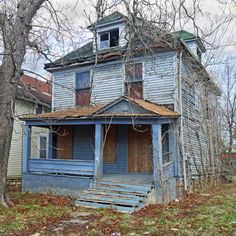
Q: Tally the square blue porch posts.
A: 3